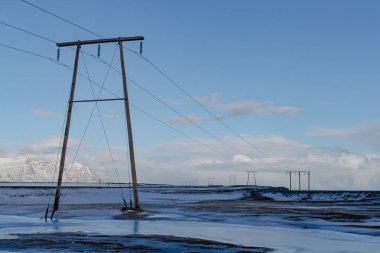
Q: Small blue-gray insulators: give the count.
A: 3